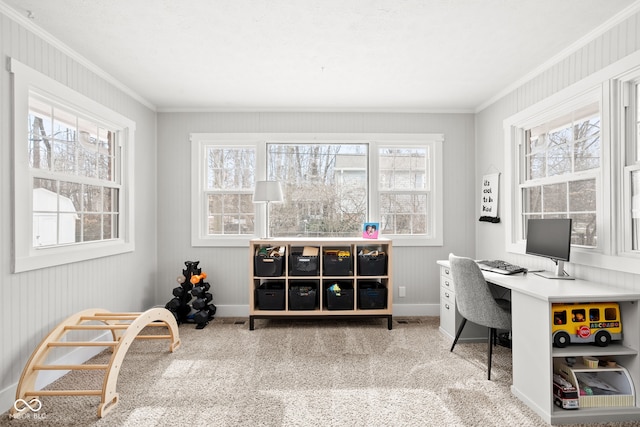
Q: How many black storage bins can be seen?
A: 8